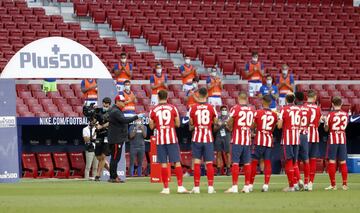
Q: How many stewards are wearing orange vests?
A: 9